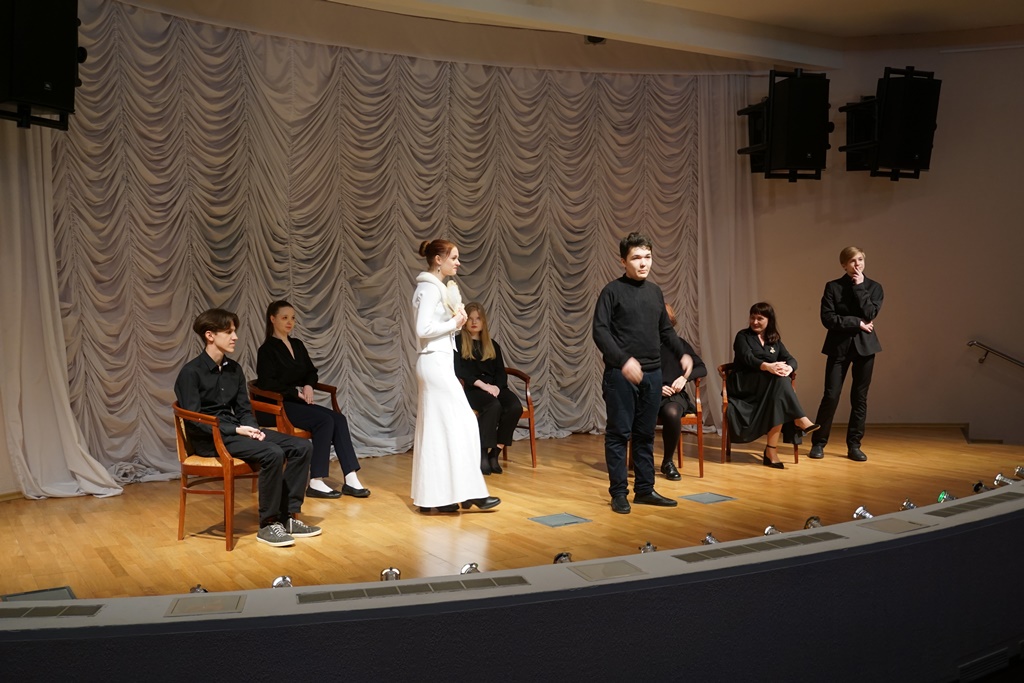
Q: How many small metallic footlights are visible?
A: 15